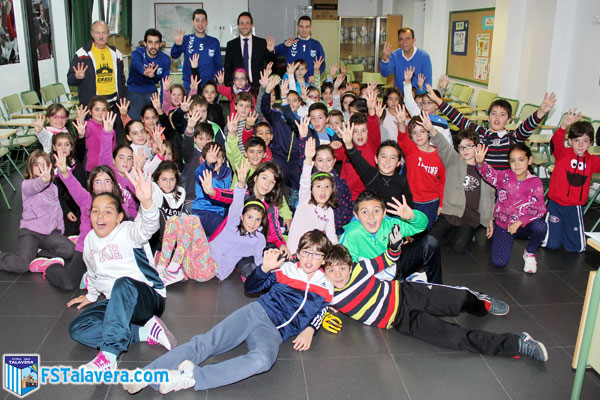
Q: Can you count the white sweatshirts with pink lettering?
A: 1